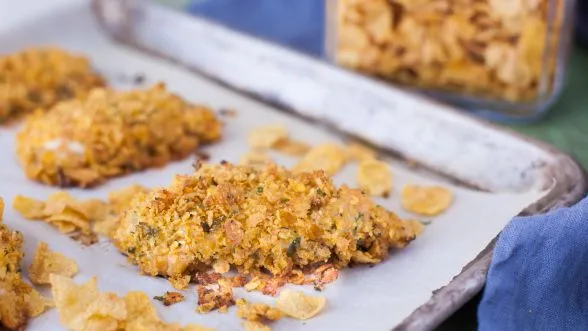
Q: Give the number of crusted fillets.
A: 4